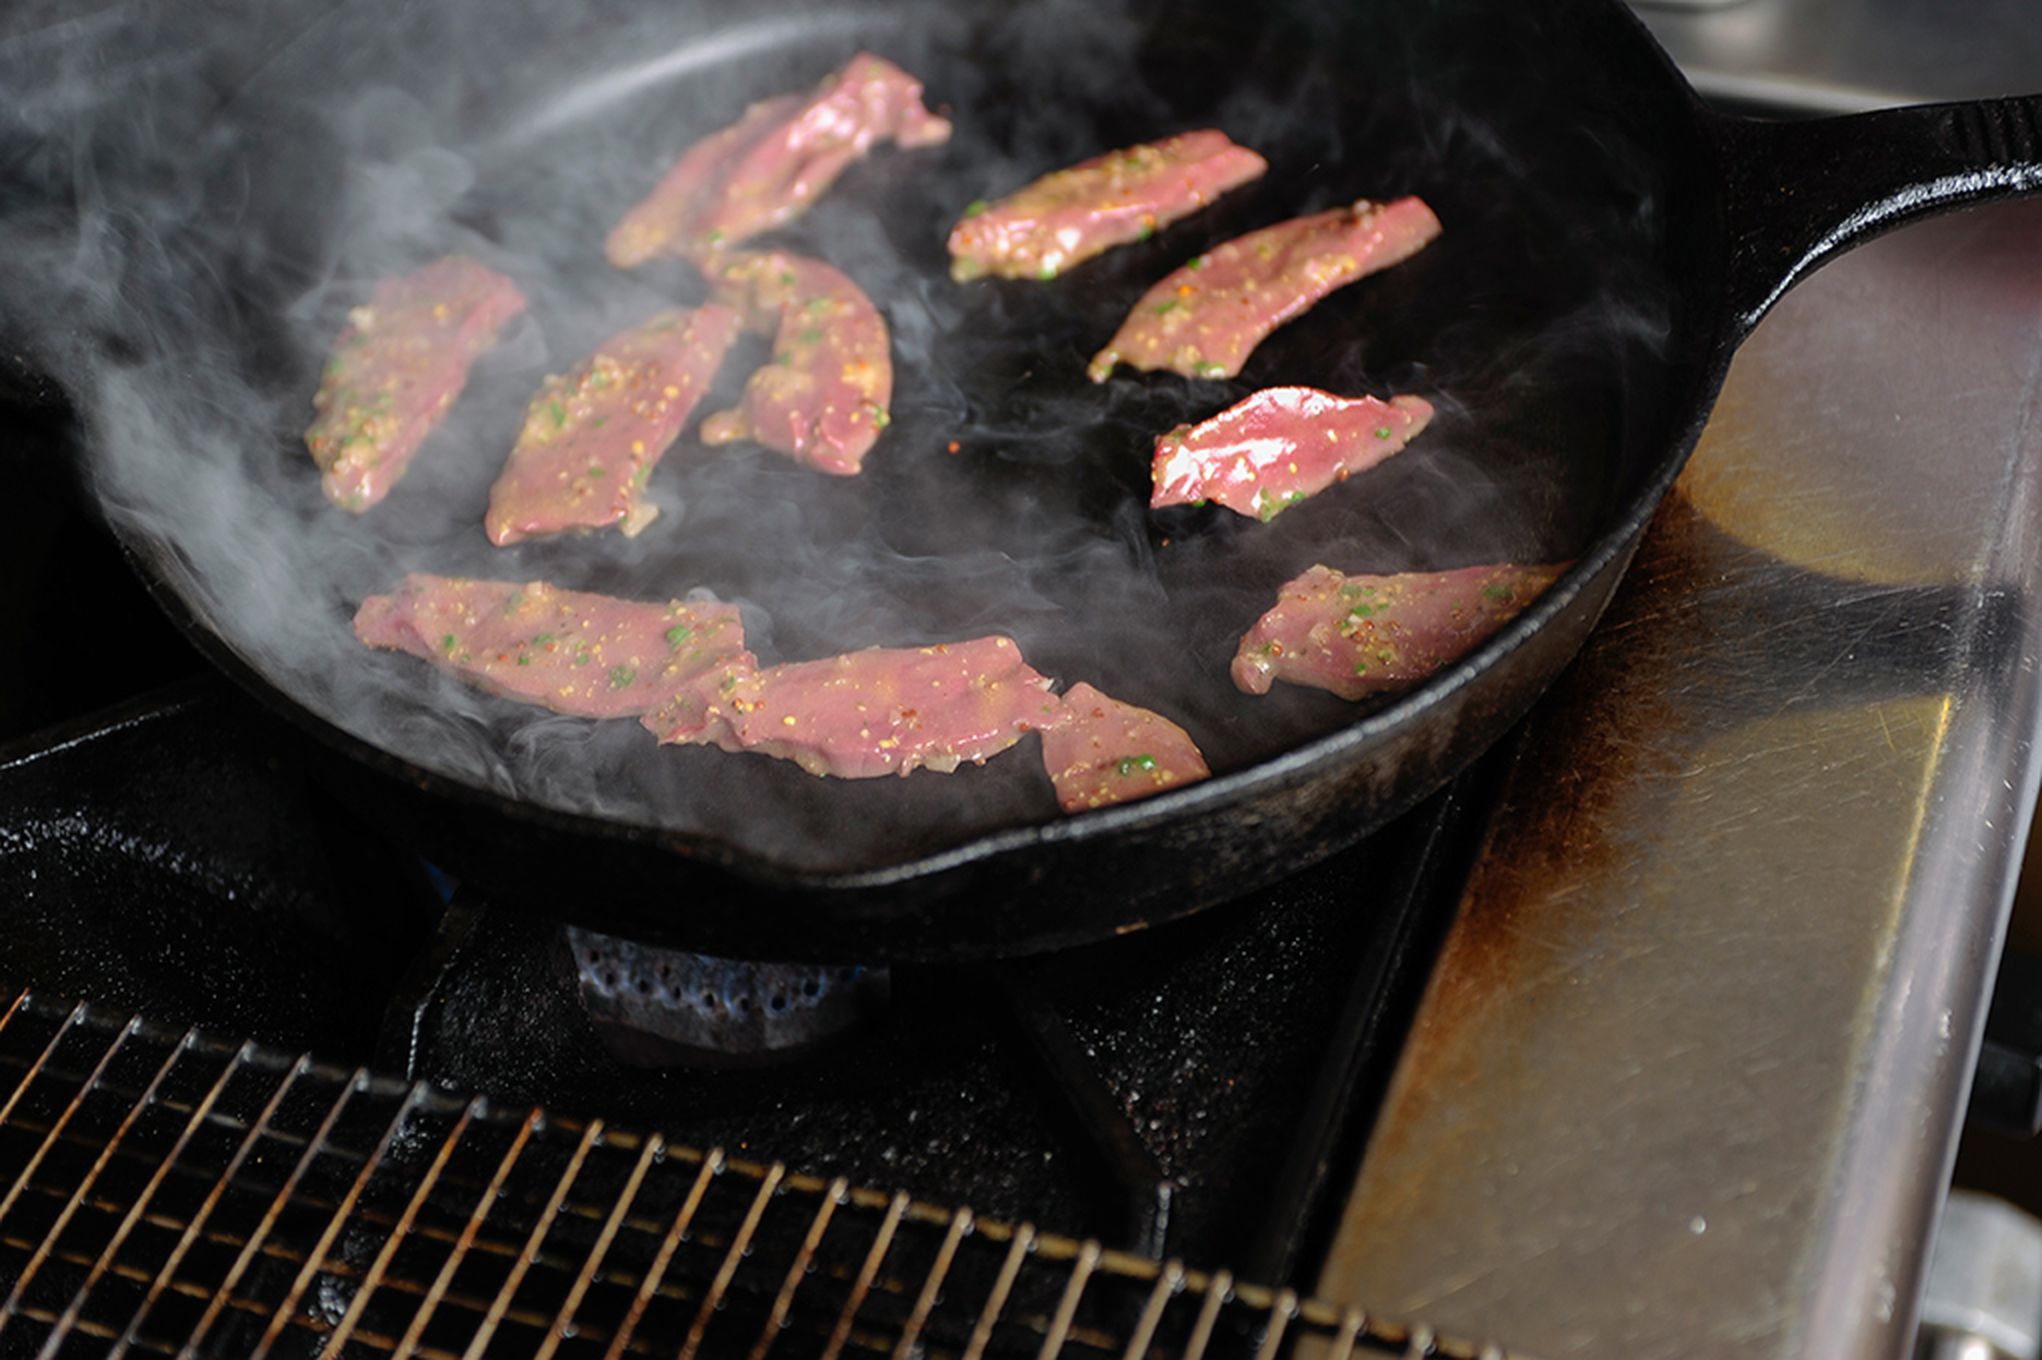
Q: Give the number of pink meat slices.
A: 11